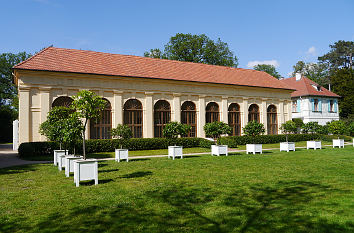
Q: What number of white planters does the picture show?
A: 12